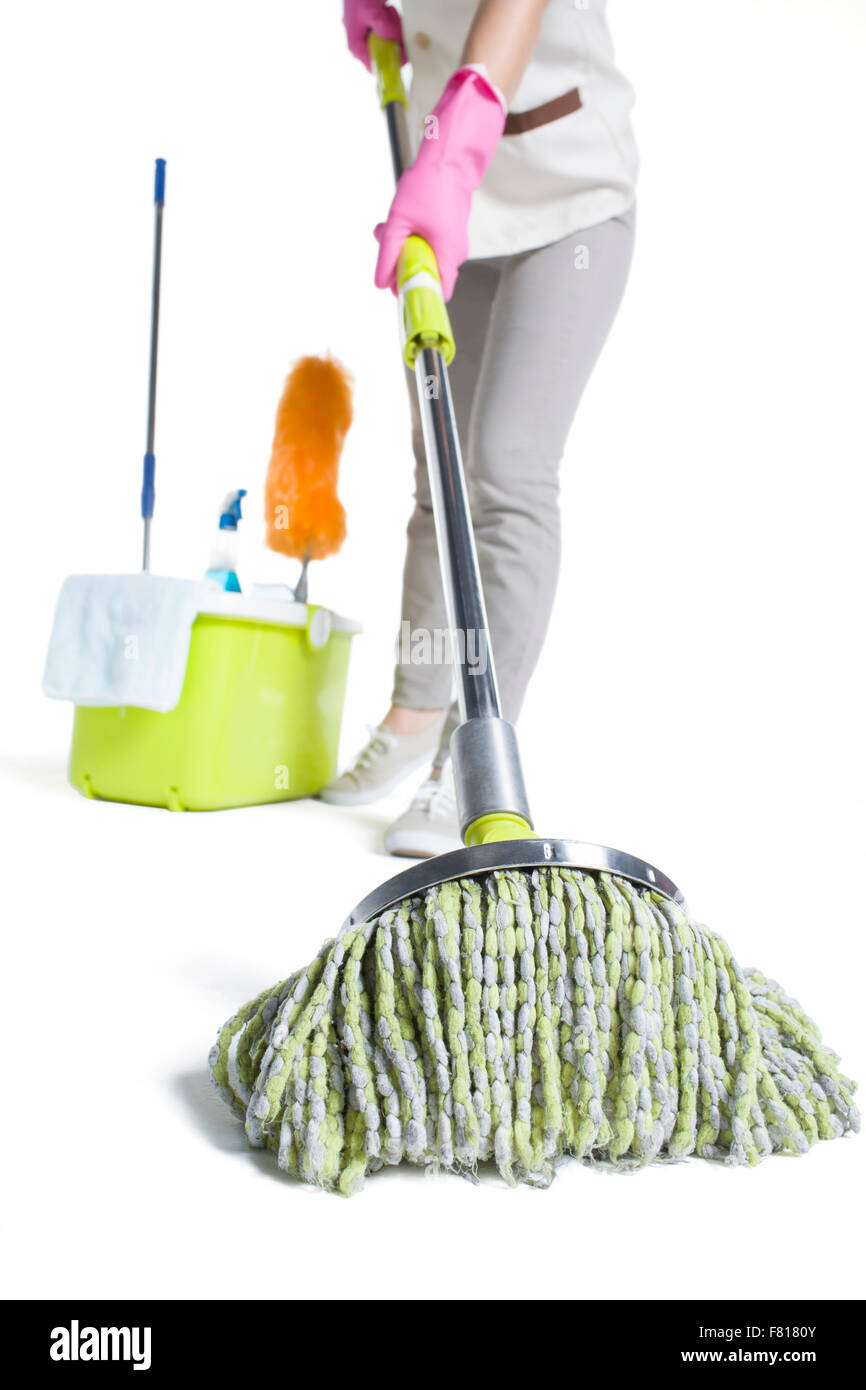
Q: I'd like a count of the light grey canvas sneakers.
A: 2